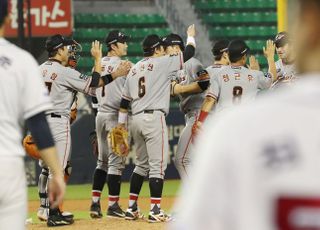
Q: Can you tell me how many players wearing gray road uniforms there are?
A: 8